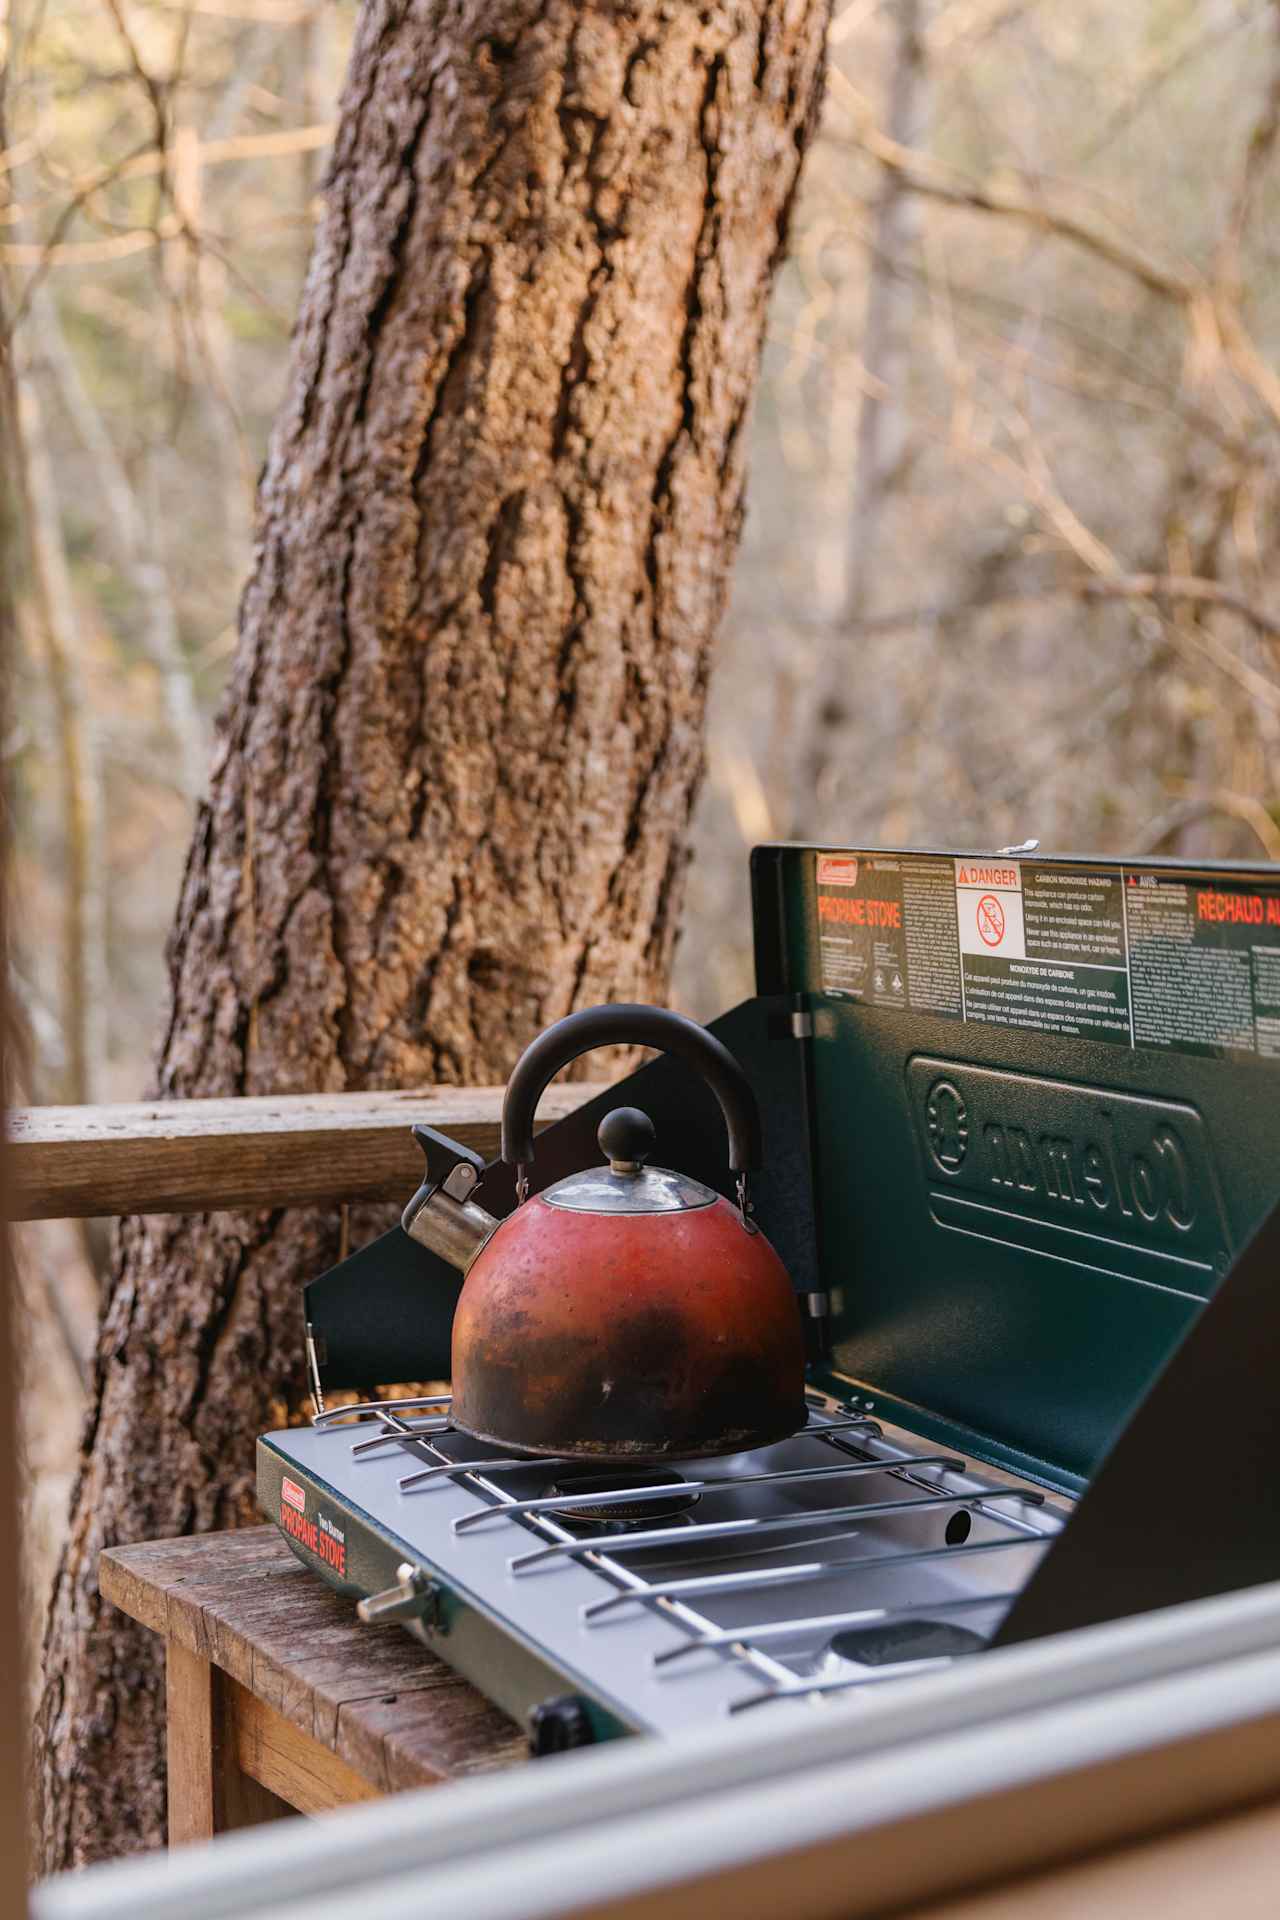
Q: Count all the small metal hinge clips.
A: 2